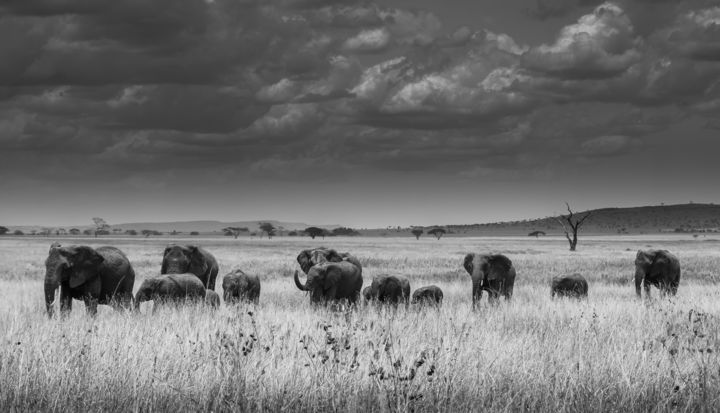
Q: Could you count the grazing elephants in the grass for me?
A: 13